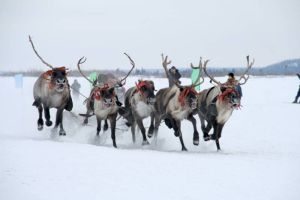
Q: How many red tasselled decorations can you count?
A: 5